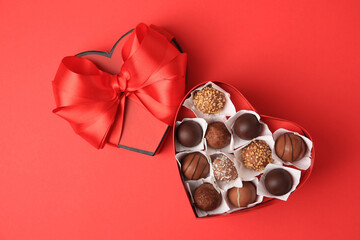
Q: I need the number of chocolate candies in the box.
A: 11